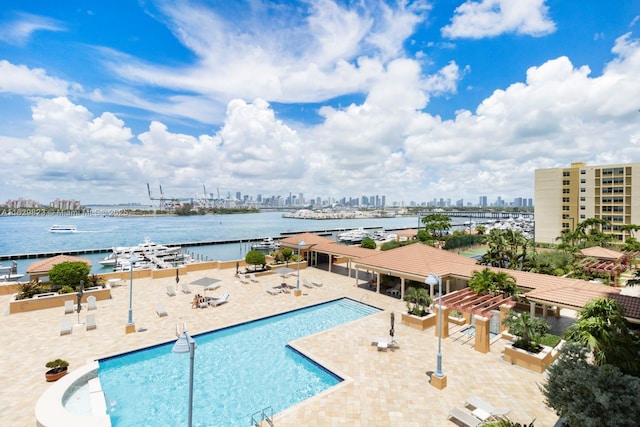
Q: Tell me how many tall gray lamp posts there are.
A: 4